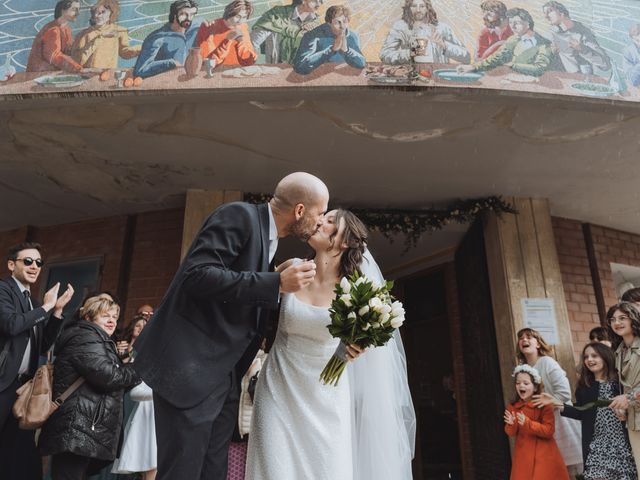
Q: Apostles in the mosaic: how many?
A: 10